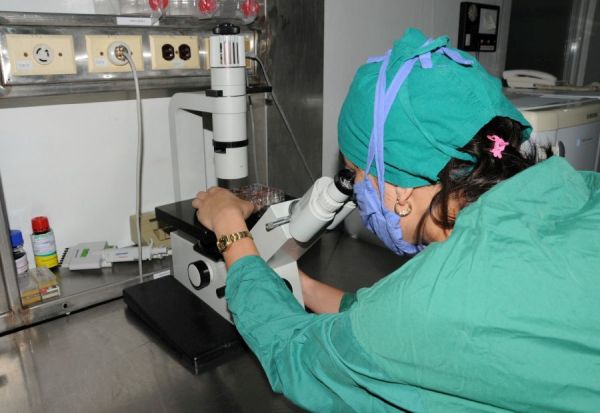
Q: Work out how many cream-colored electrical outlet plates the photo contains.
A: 4